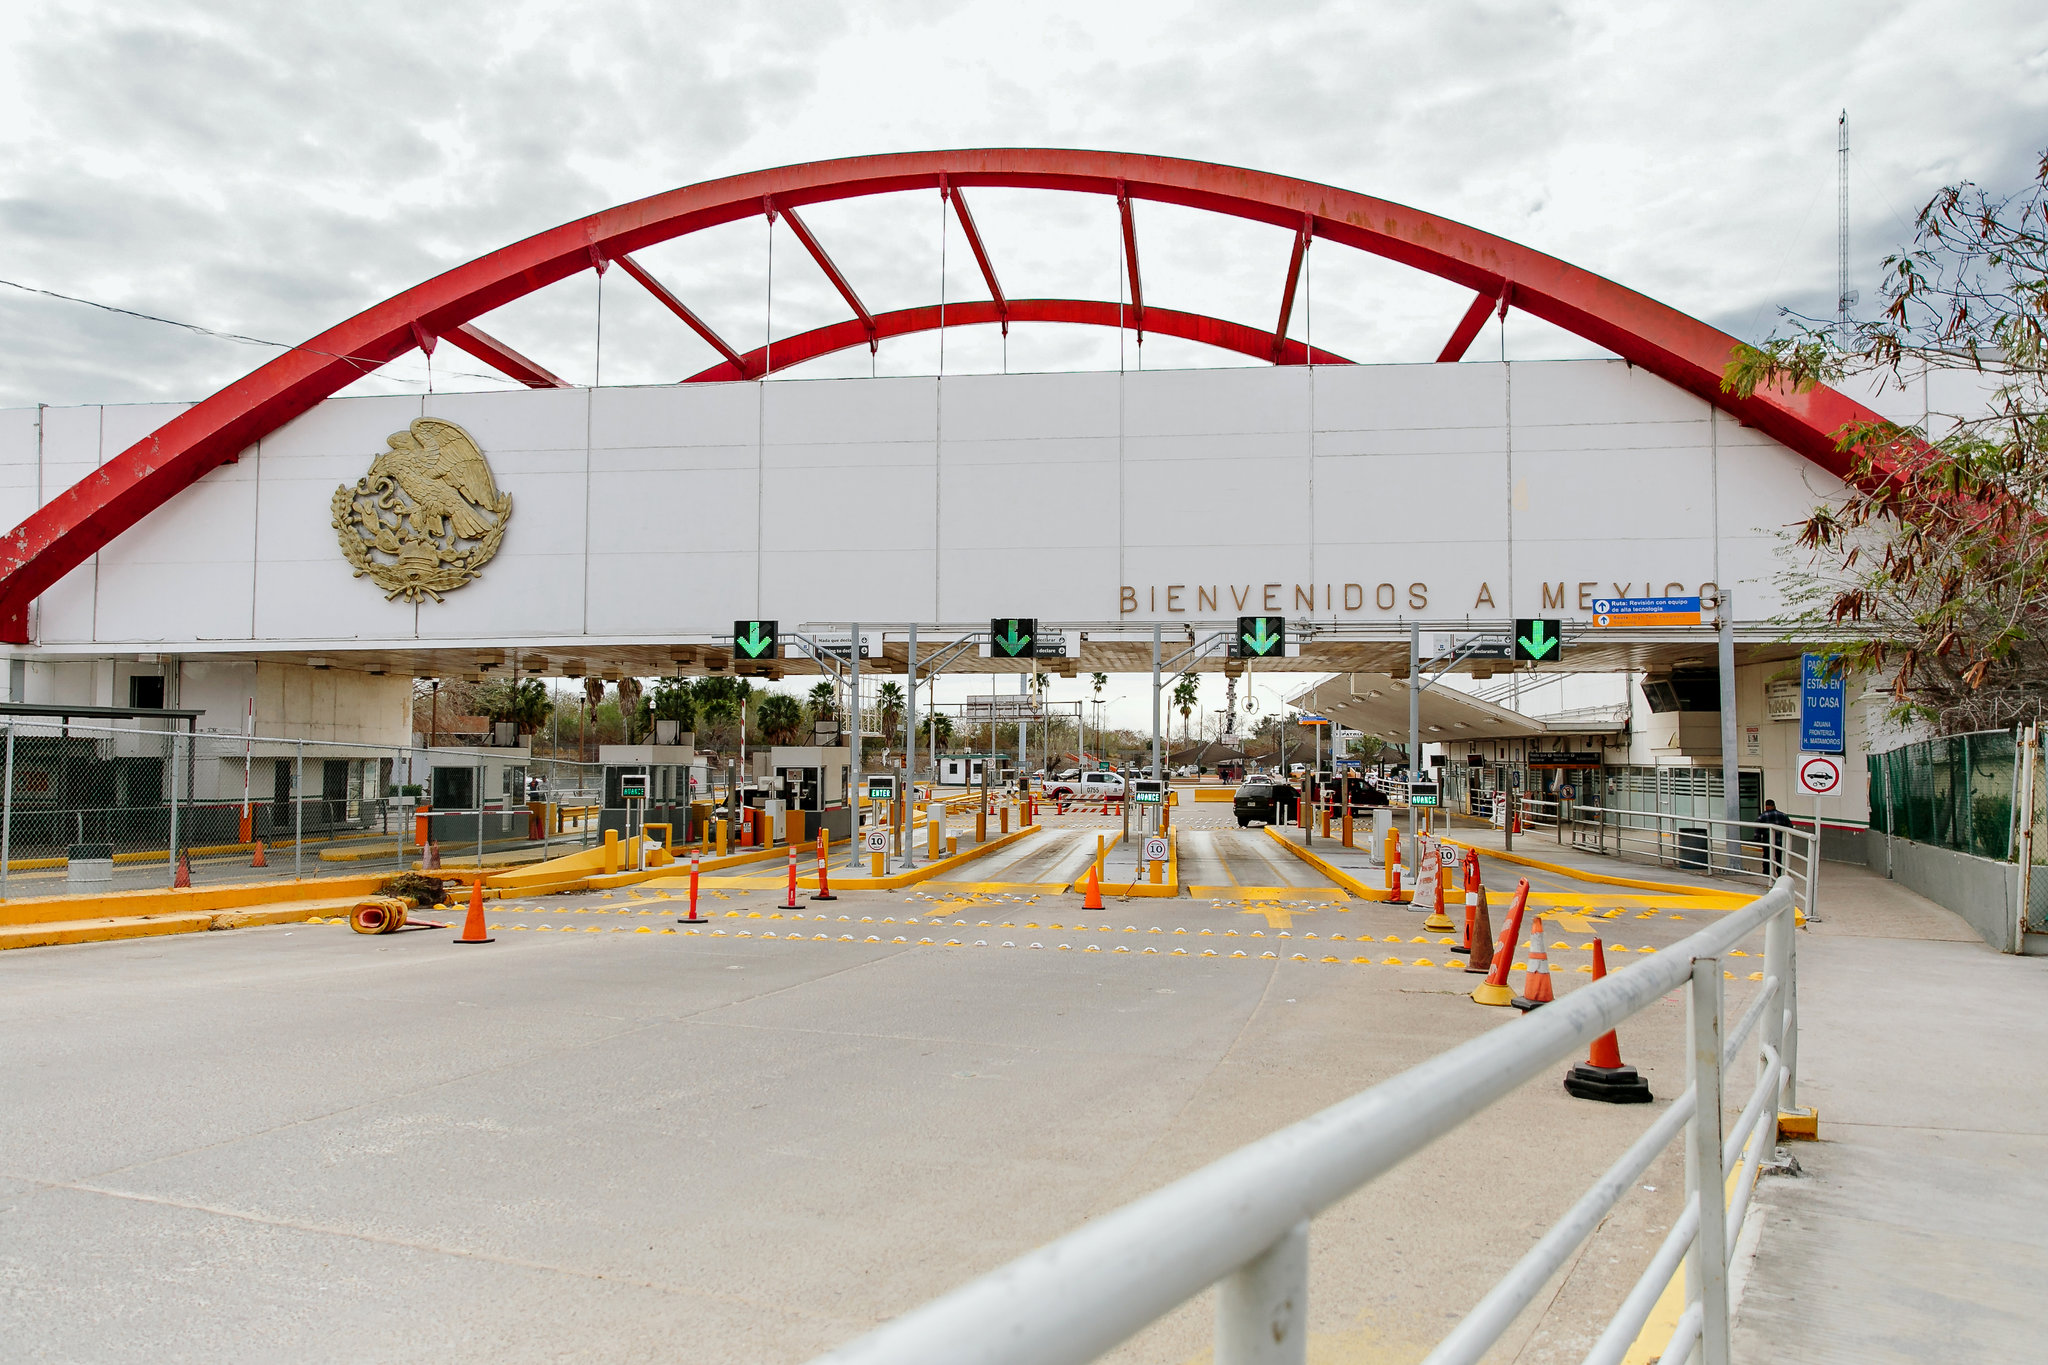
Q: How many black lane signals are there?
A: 4